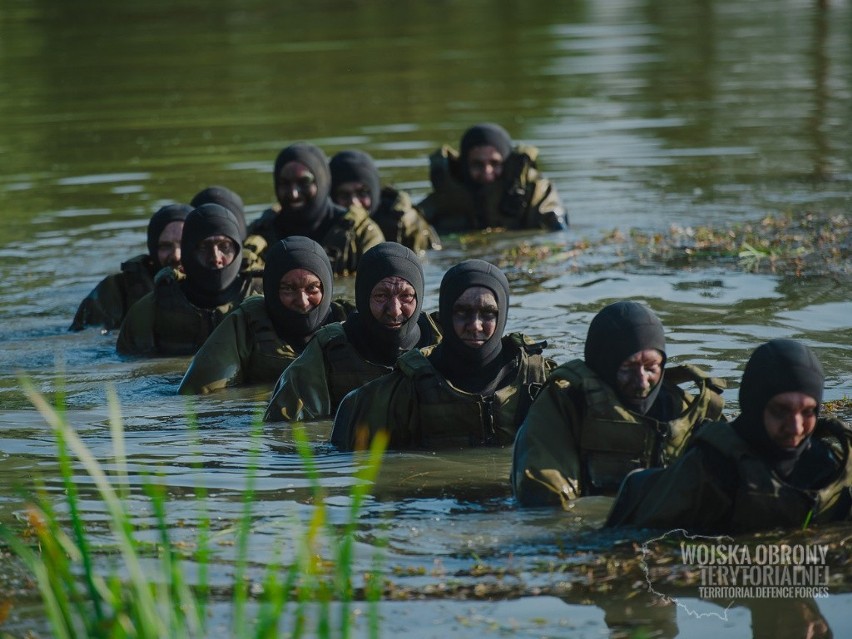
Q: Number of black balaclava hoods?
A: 11